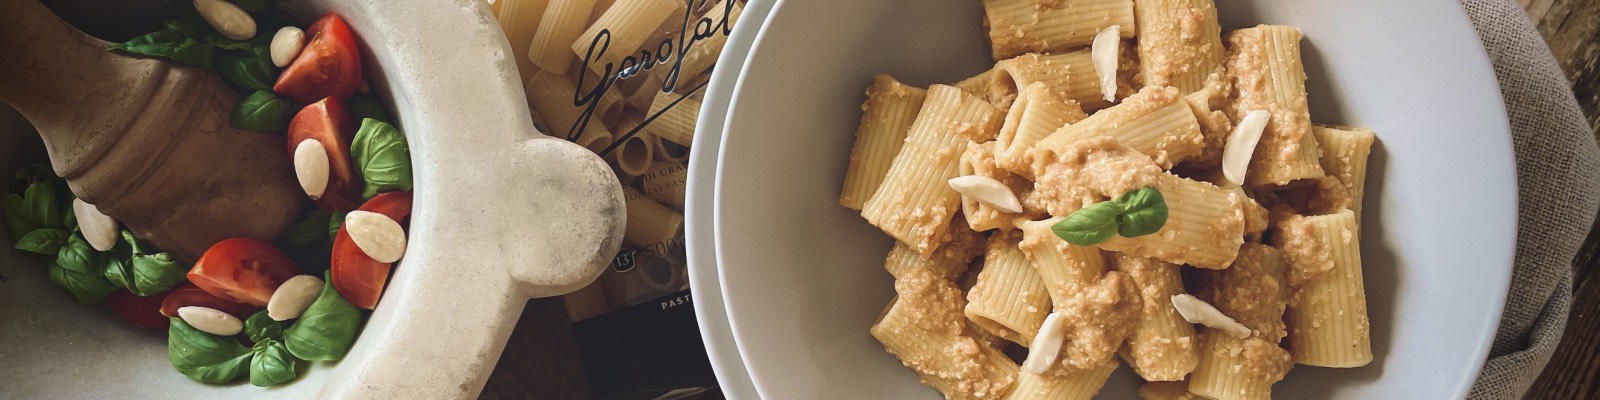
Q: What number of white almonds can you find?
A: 12